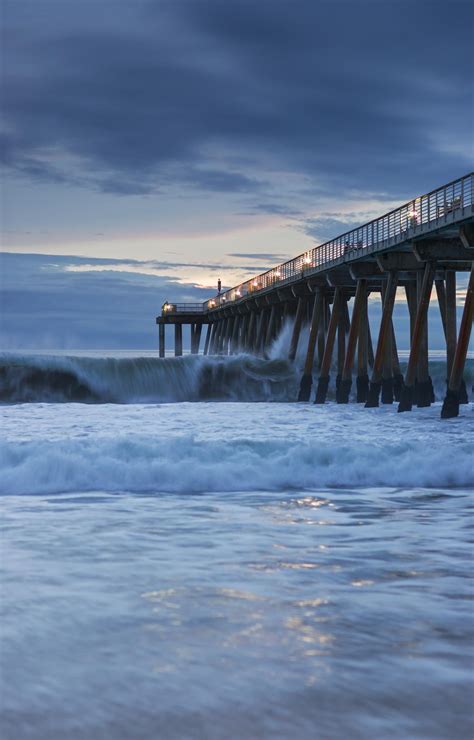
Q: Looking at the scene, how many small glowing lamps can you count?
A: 8